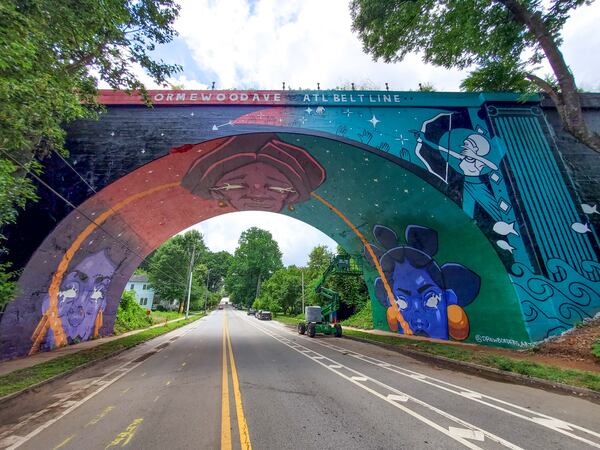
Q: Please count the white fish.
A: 4